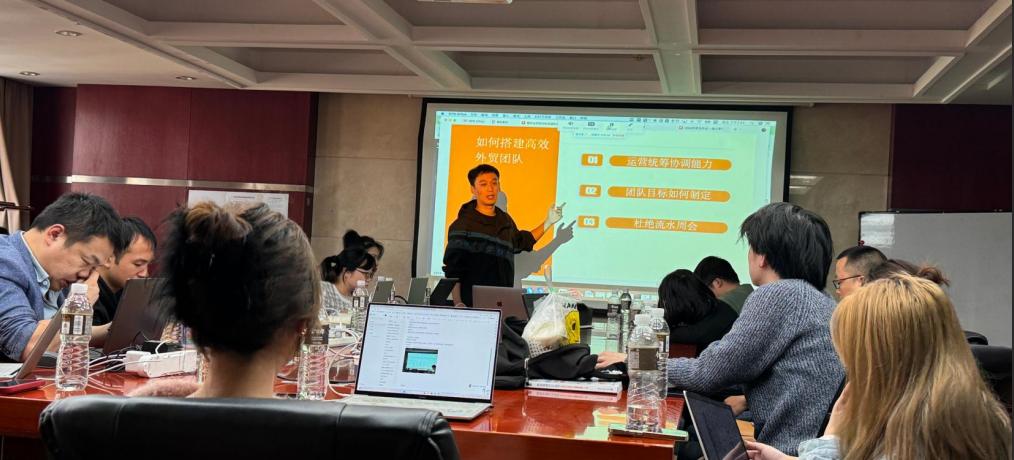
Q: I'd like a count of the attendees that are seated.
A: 11